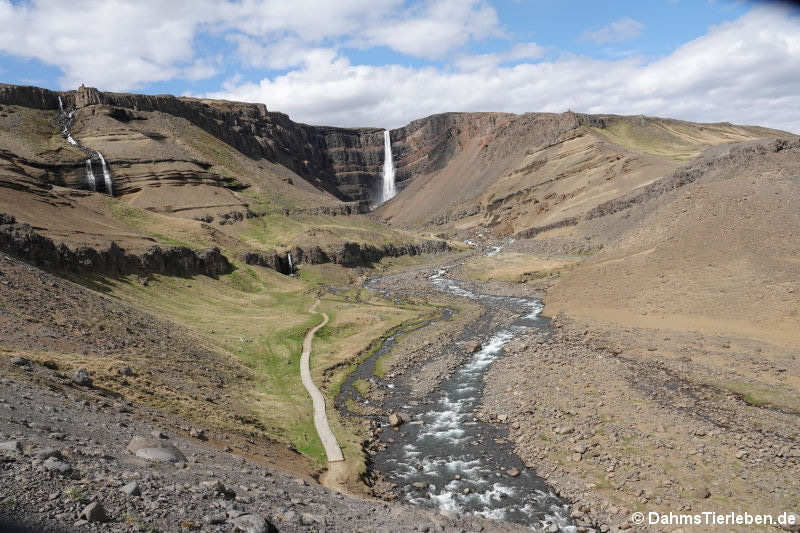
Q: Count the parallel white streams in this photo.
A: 2